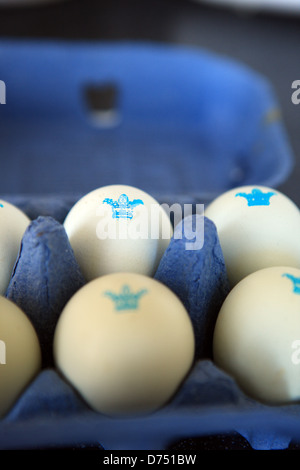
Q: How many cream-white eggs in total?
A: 6